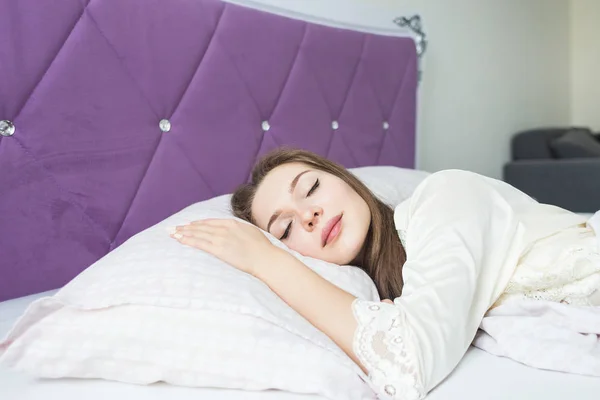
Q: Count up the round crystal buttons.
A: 5